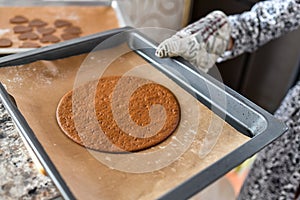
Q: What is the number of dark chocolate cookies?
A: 11